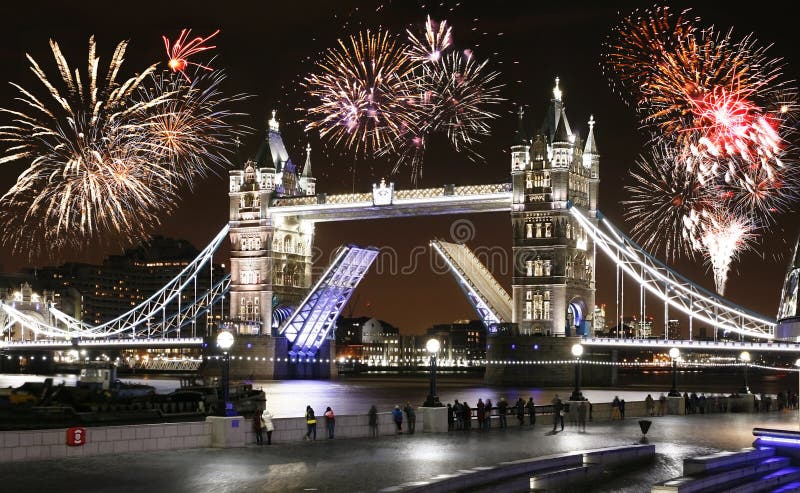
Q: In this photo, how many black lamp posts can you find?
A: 5